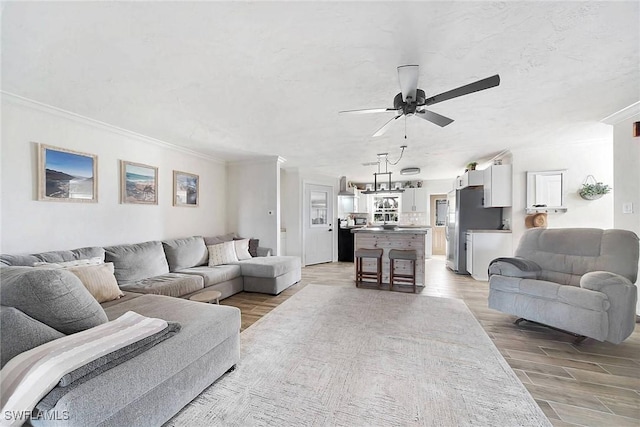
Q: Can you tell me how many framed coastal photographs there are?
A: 3